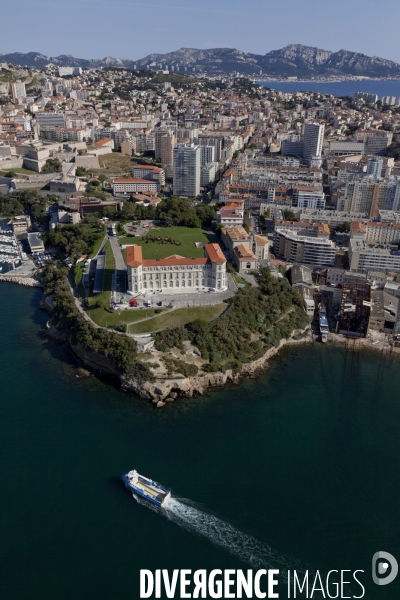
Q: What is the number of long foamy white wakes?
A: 1